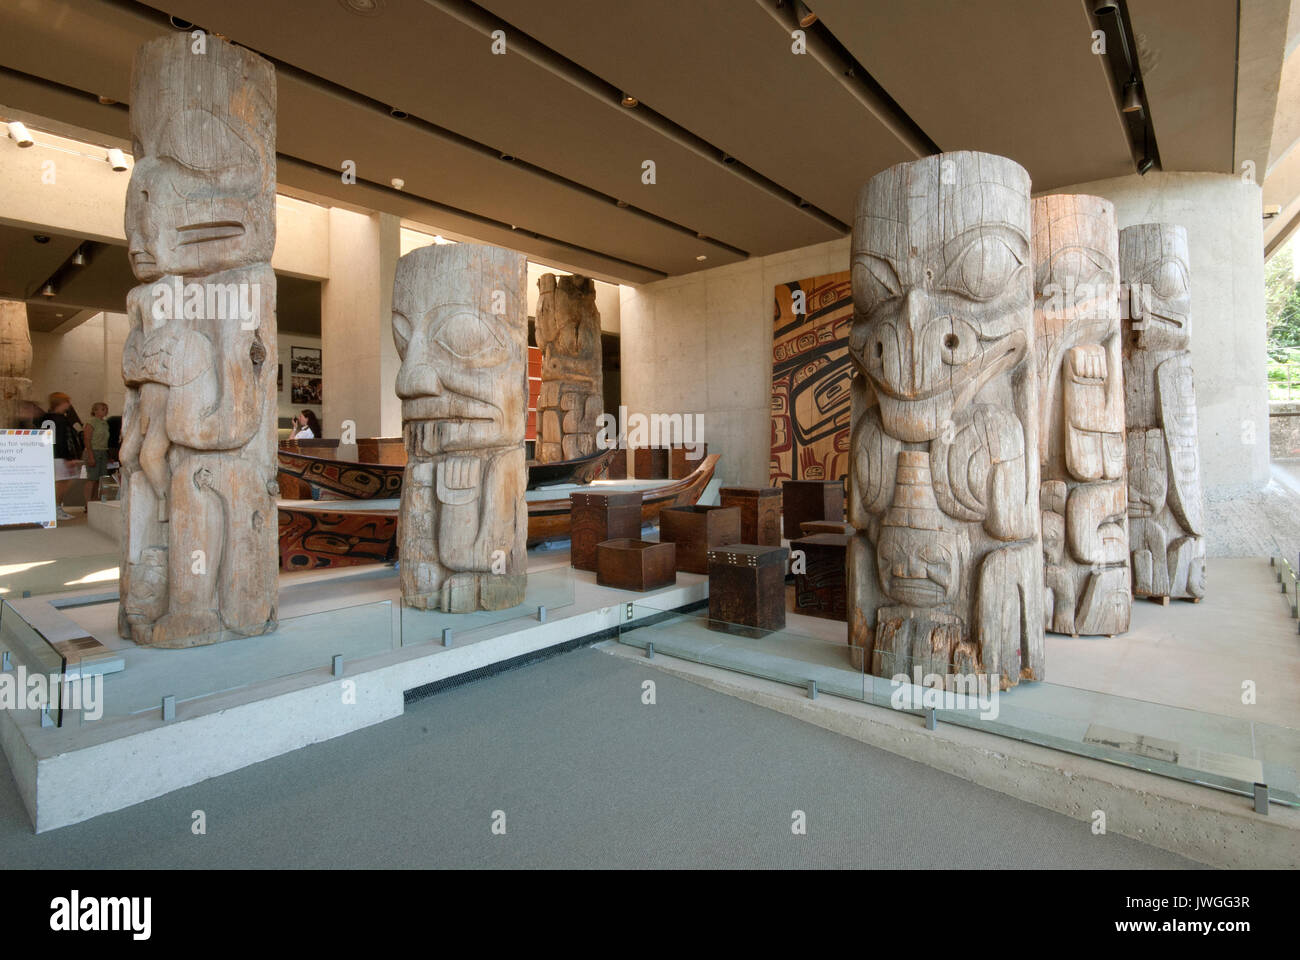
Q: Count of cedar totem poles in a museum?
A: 6